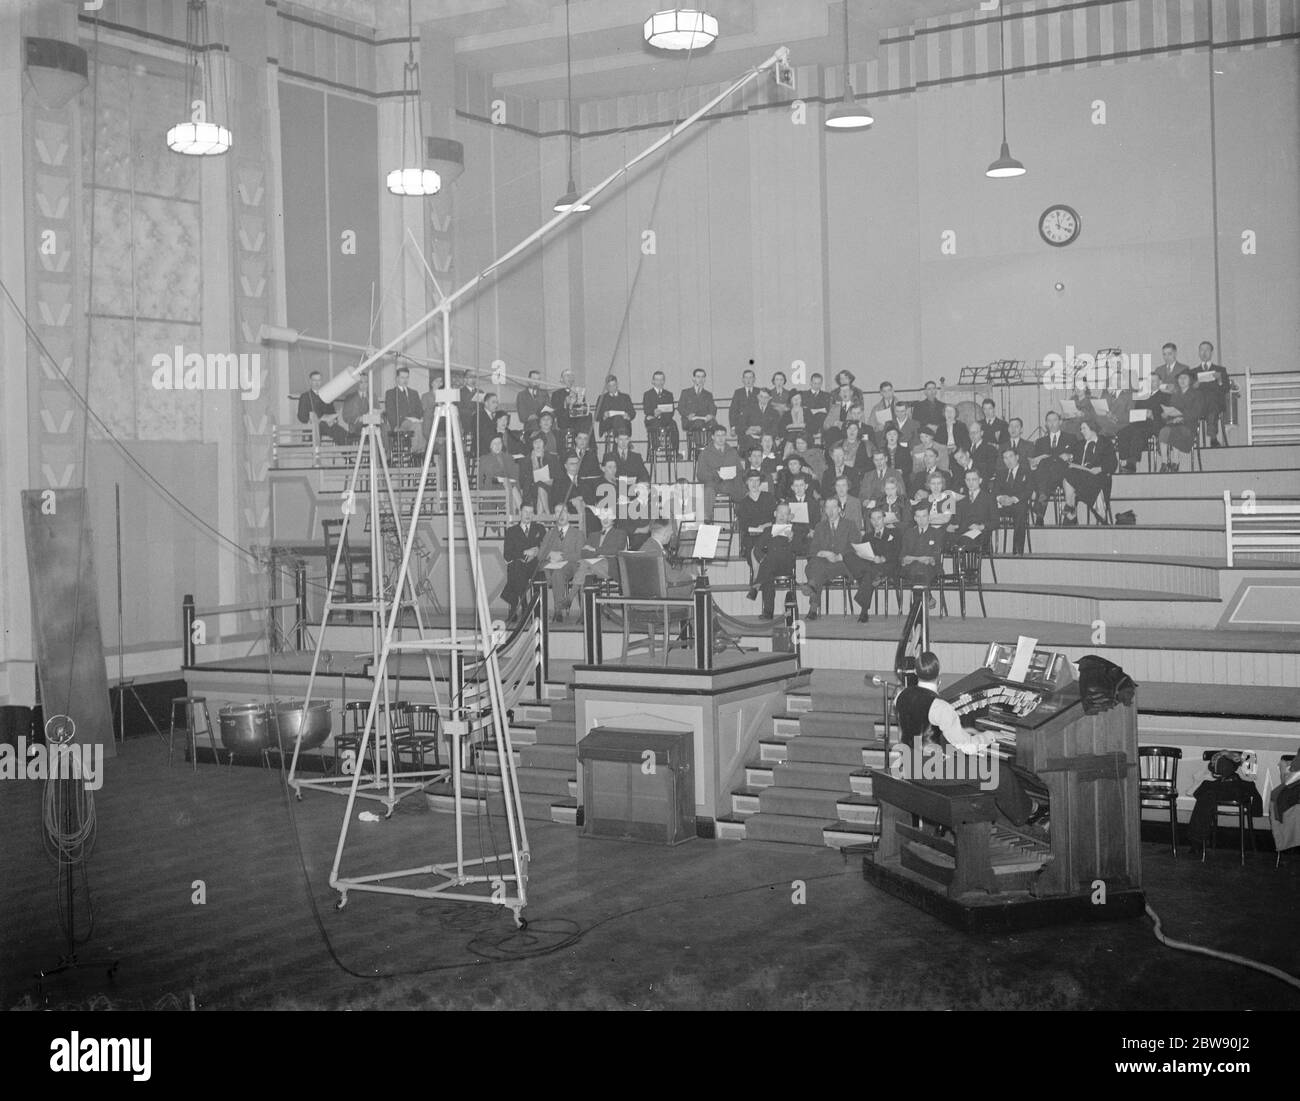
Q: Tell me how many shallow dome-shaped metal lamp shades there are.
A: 3